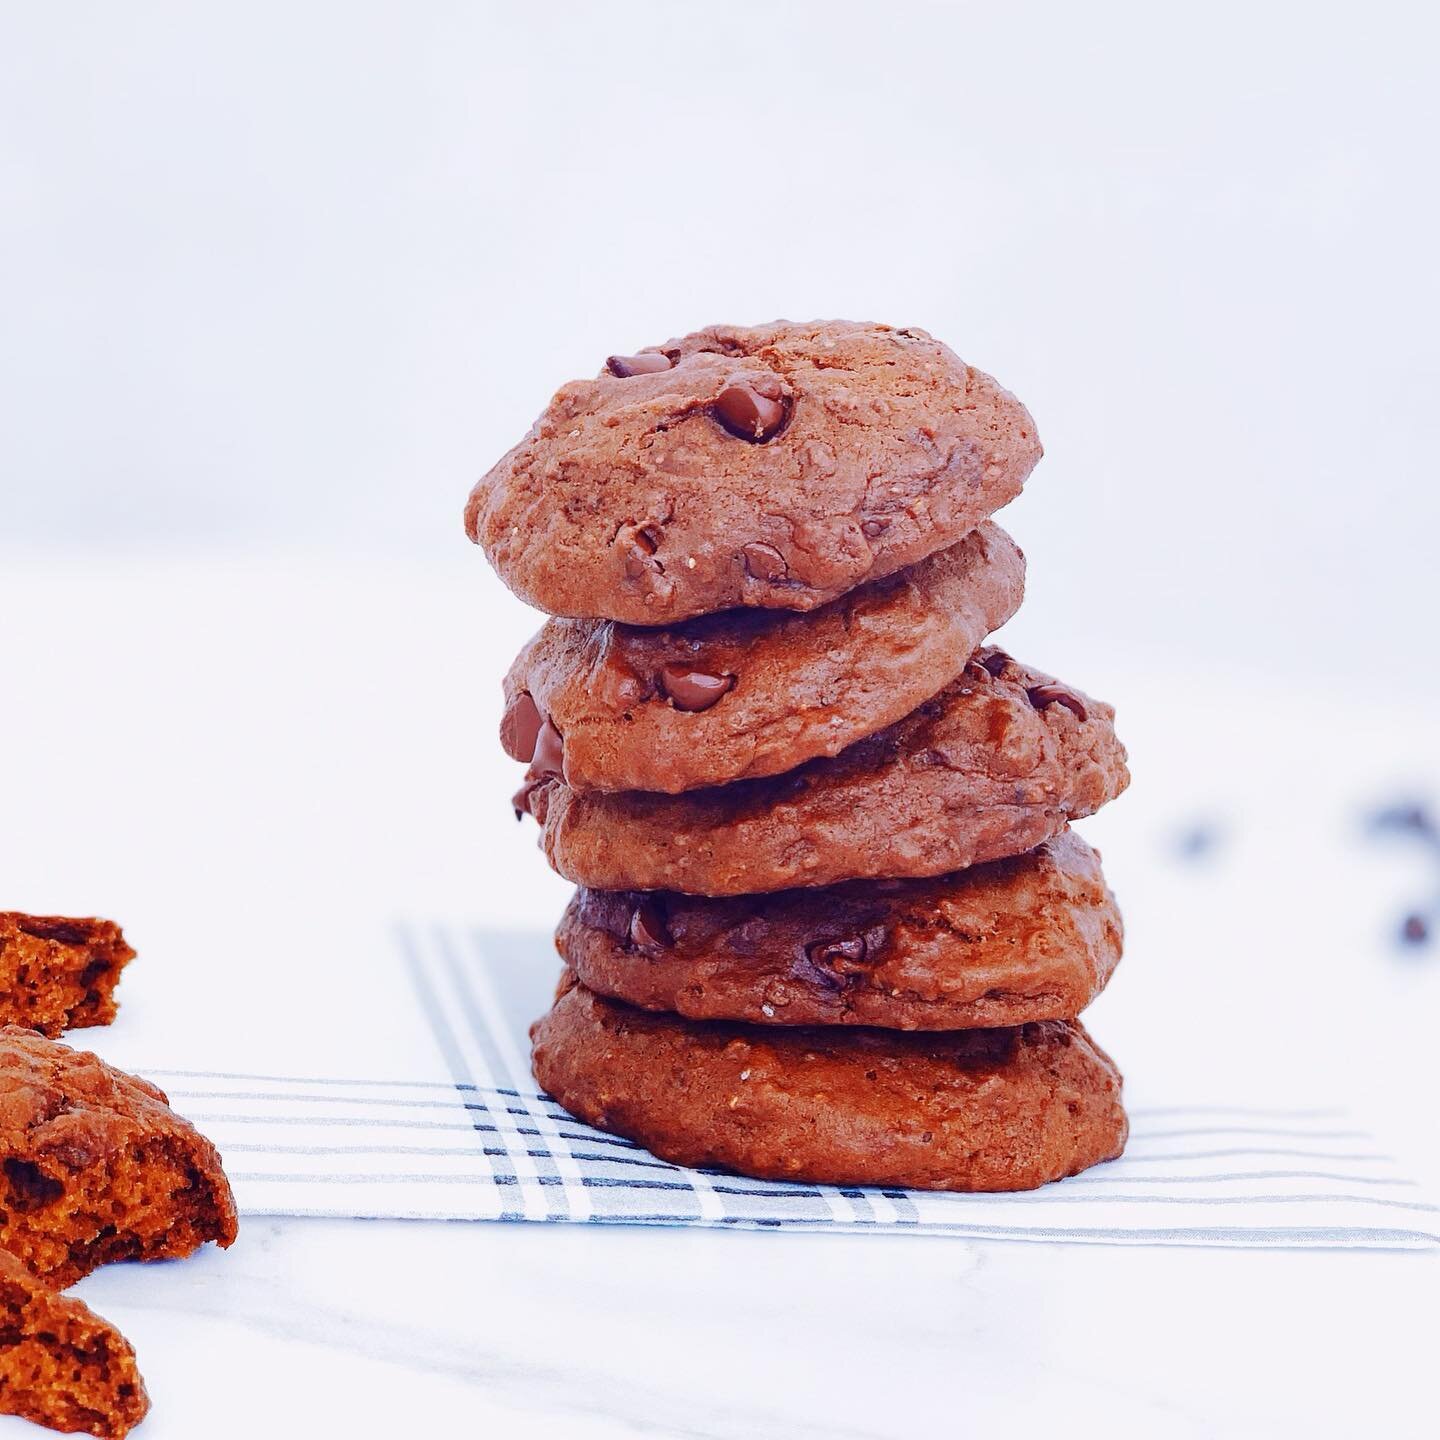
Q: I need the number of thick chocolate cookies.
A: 5